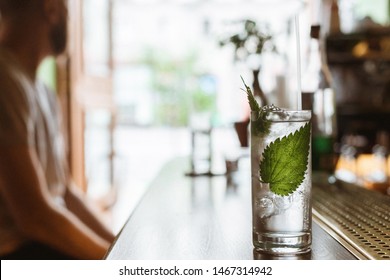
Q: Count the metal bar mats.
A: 1